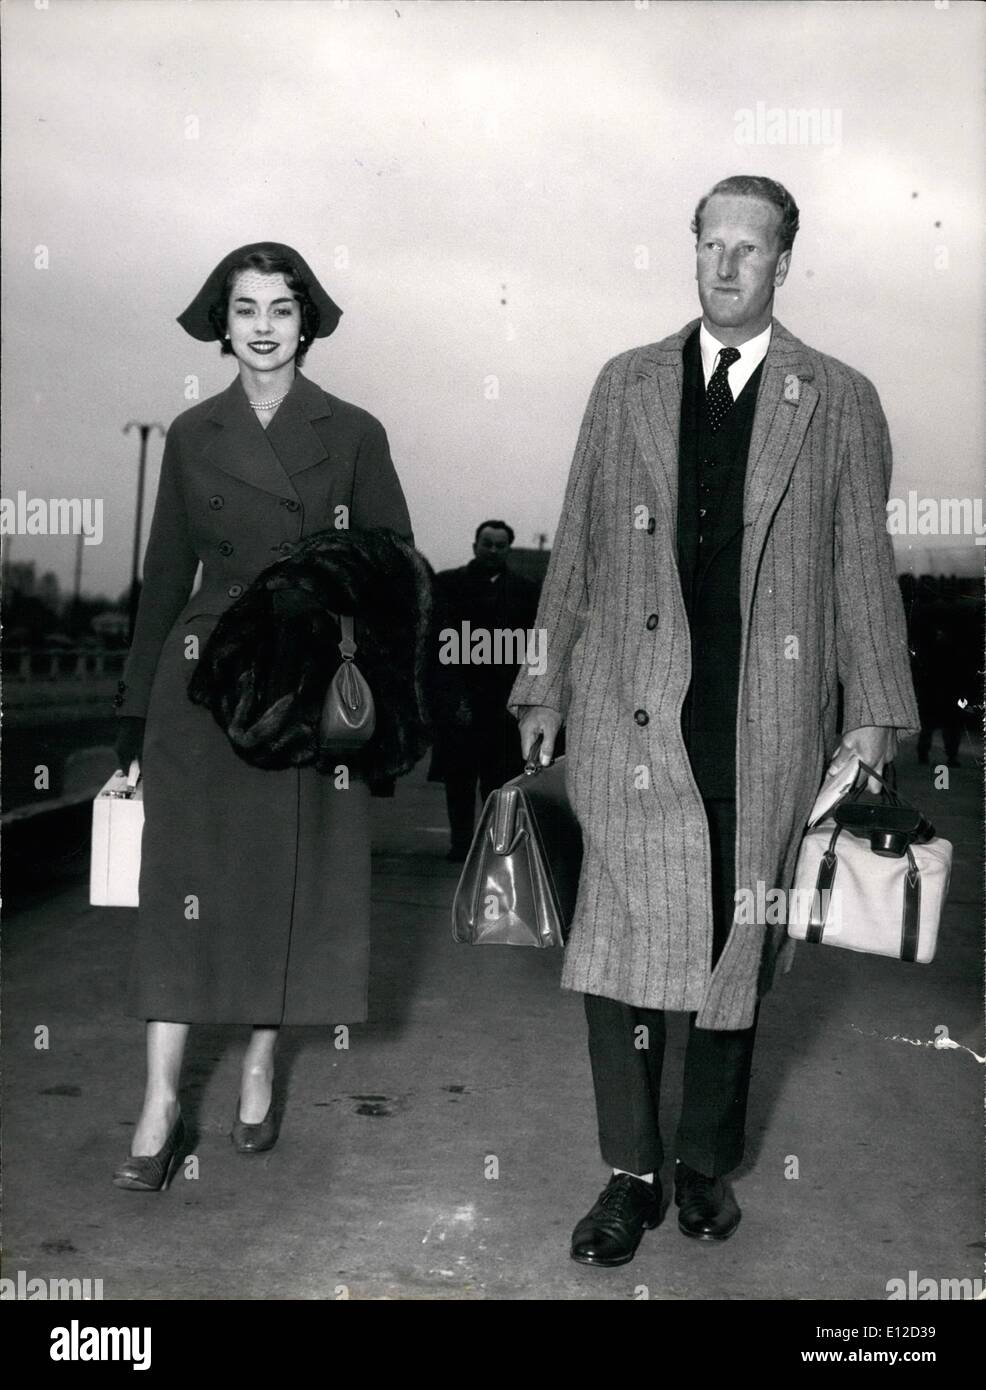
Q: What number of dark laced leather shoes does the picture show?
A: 2